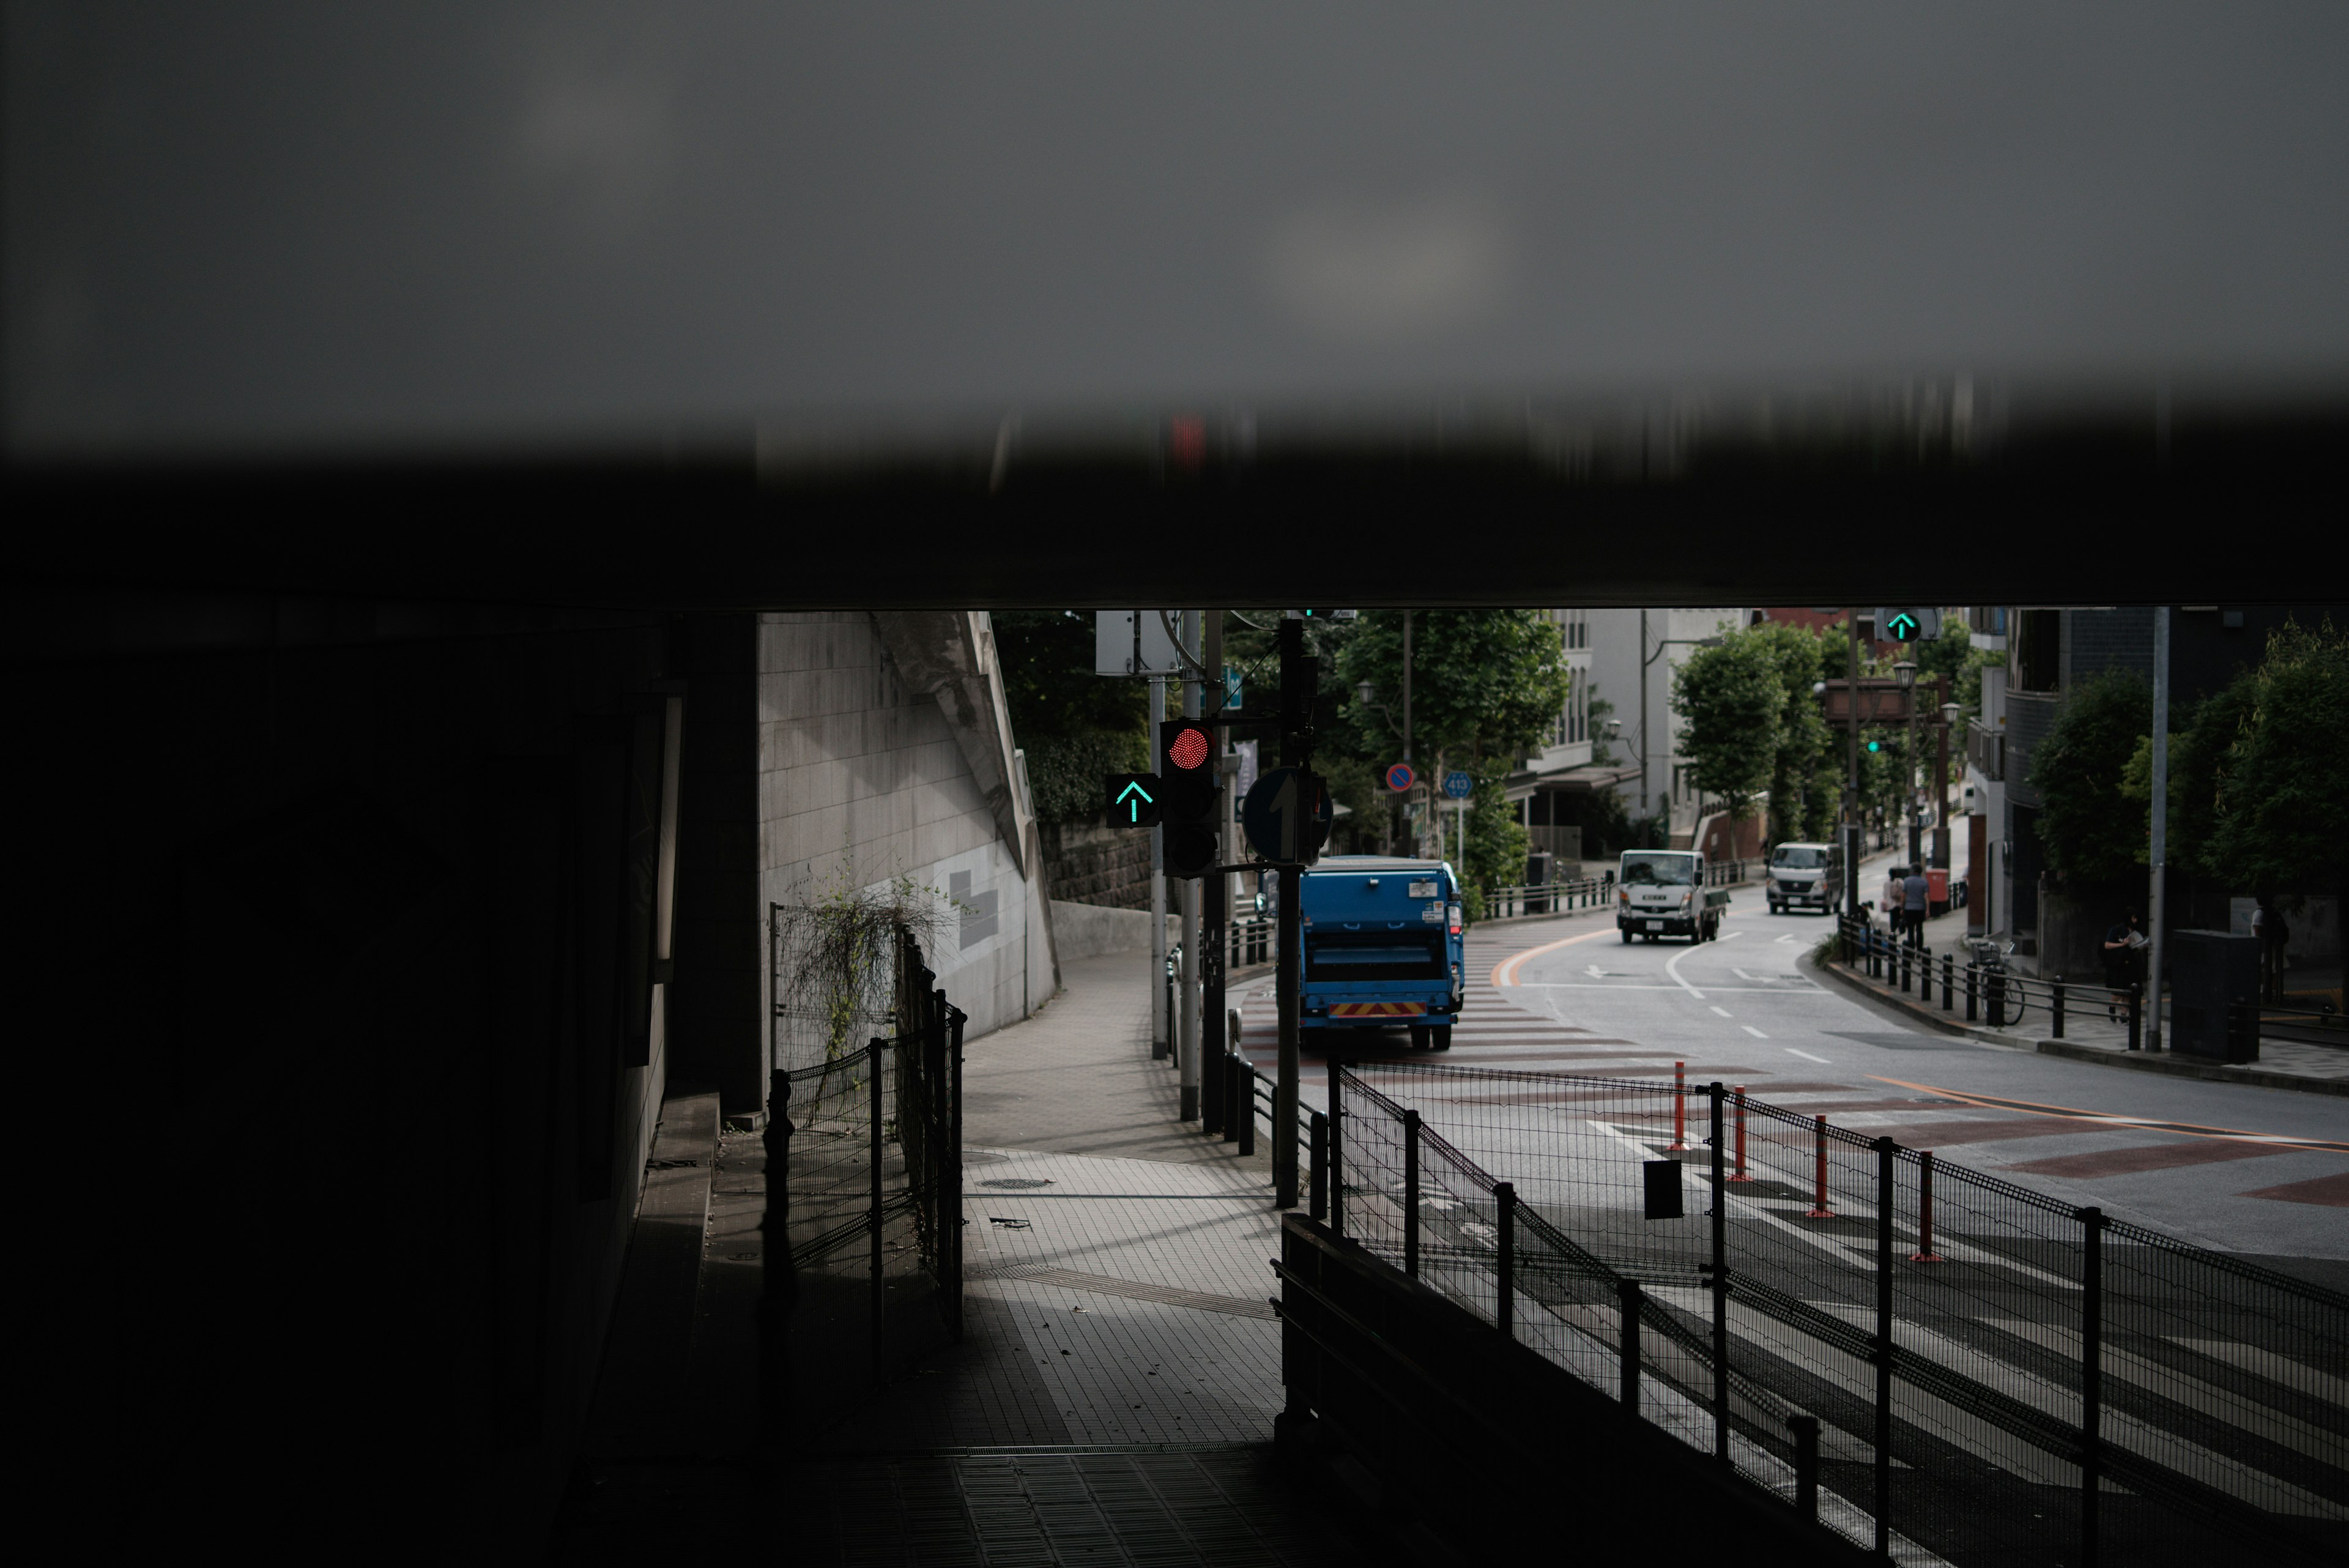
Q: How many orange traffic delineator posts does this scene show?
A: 4